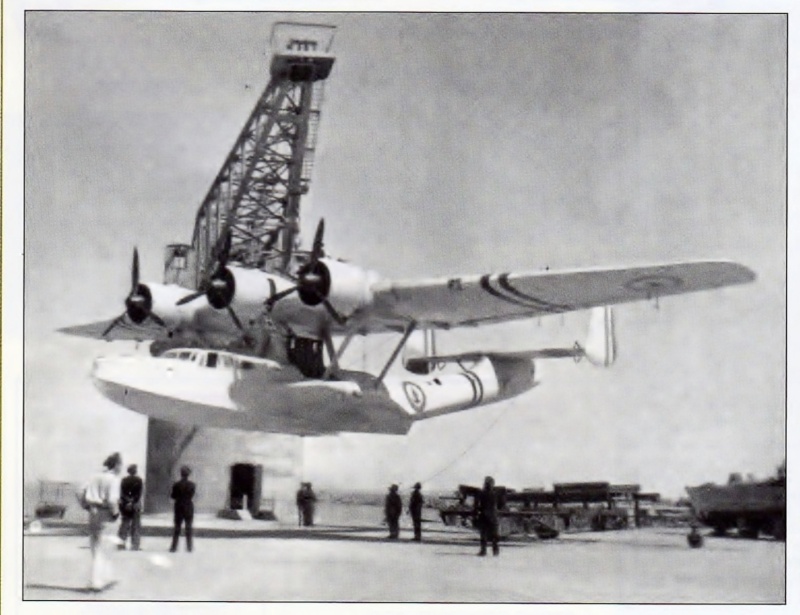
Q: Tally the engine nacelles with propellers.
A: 3